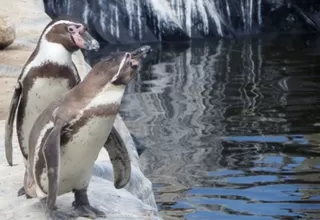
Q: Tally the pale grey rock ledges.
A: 1